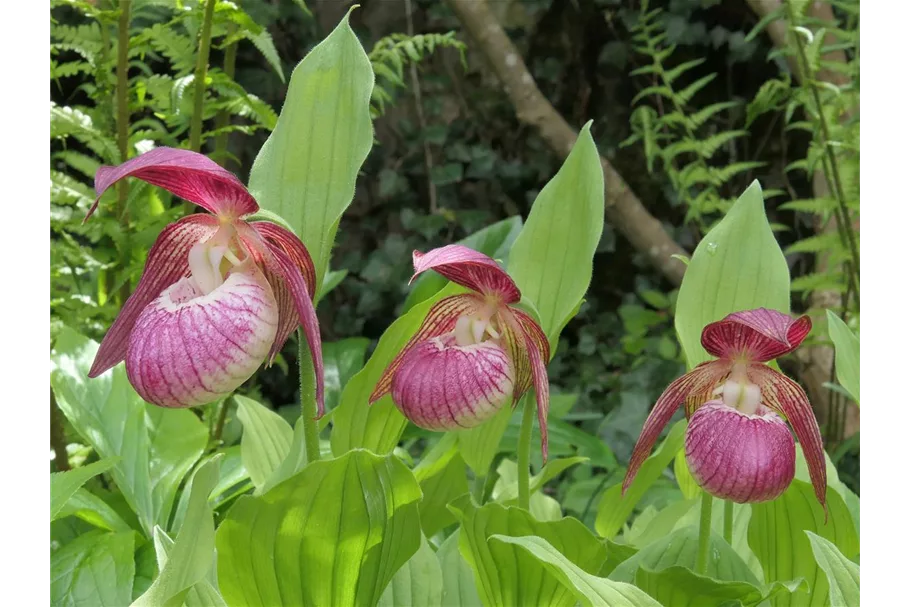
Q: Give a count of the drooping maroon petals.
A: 6